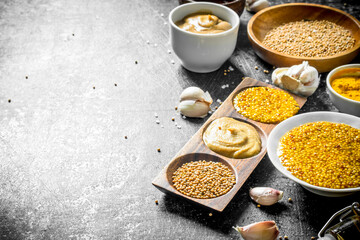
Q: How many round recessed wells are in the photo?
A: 3